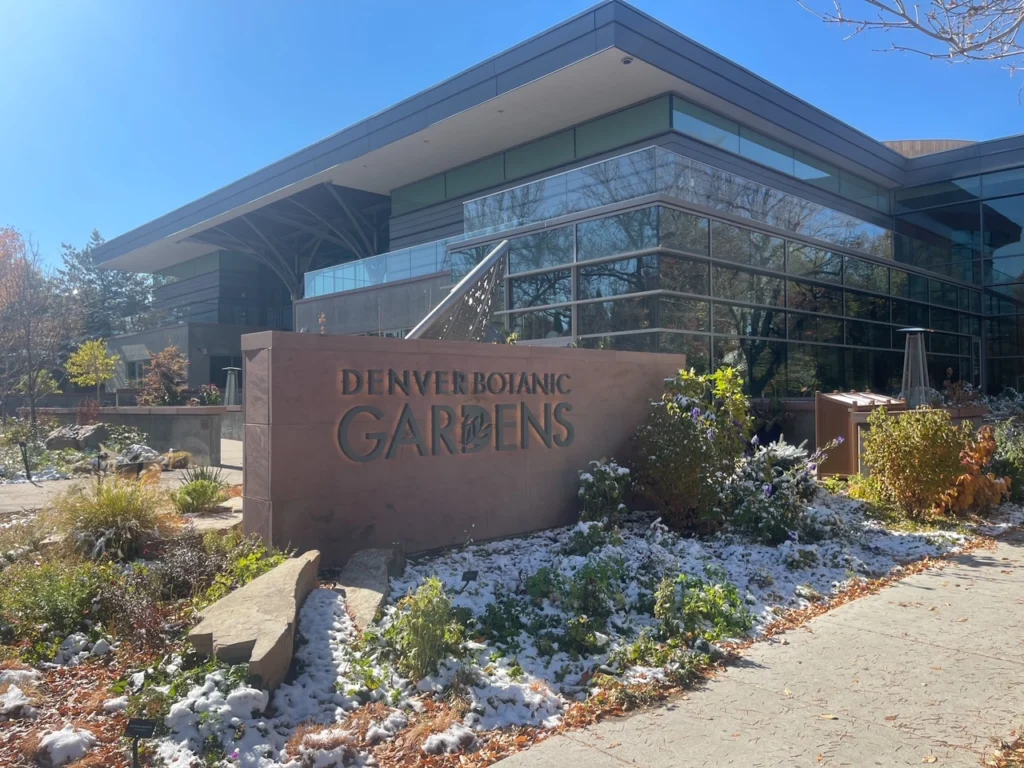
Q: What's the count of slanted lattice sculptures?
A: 1